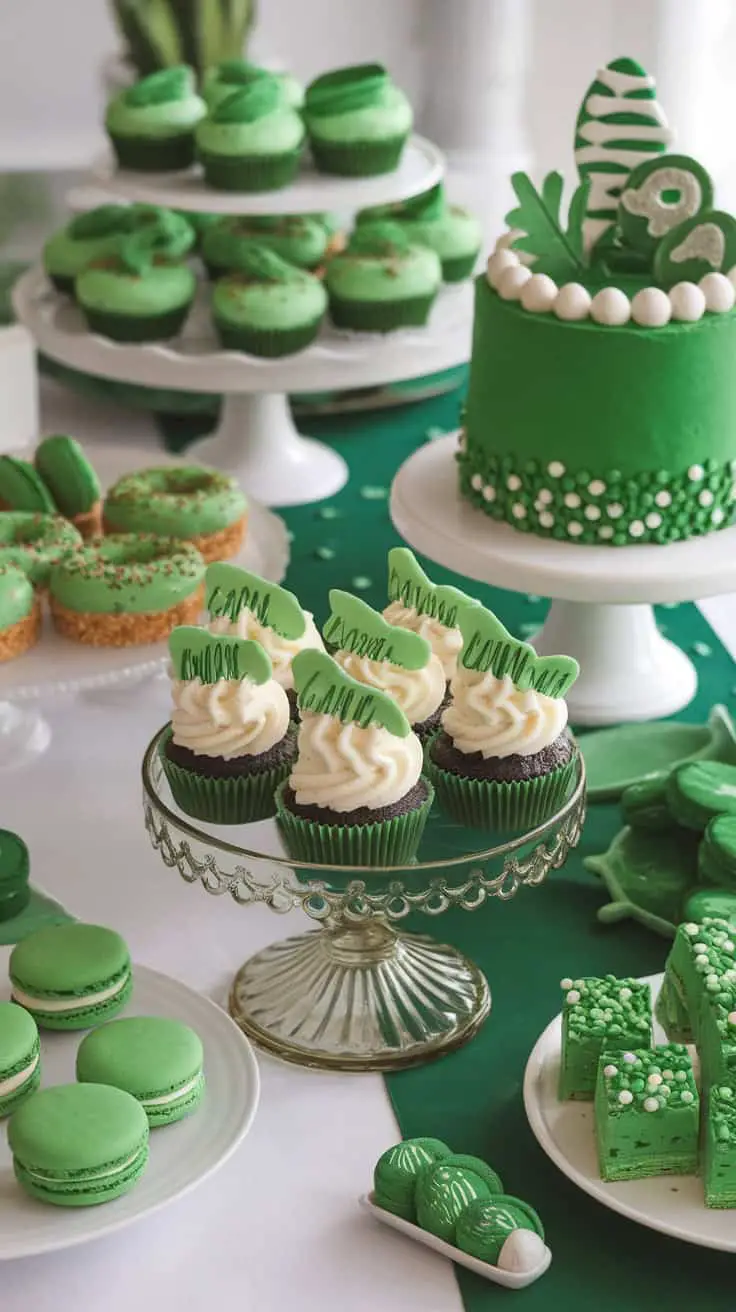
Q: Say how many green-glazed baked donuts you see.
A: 4